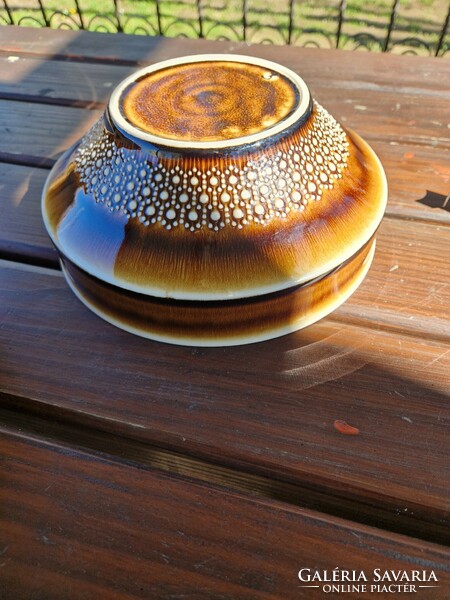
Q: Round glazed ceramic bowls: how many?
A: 1